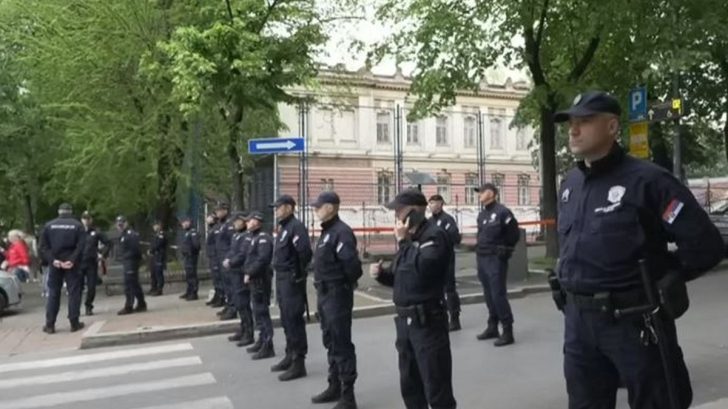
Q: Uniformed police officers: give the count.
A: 15